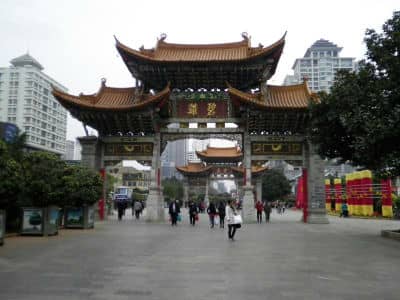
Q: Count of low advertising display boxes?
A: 3